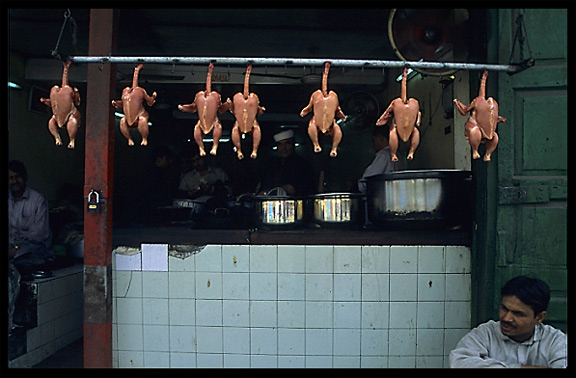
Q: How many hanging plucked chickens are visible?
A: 7